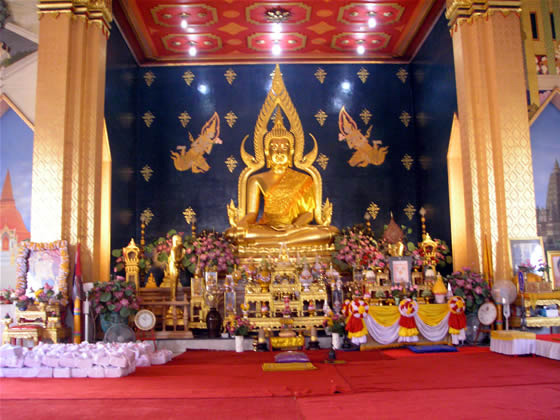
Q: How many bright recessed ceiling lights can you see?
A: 6